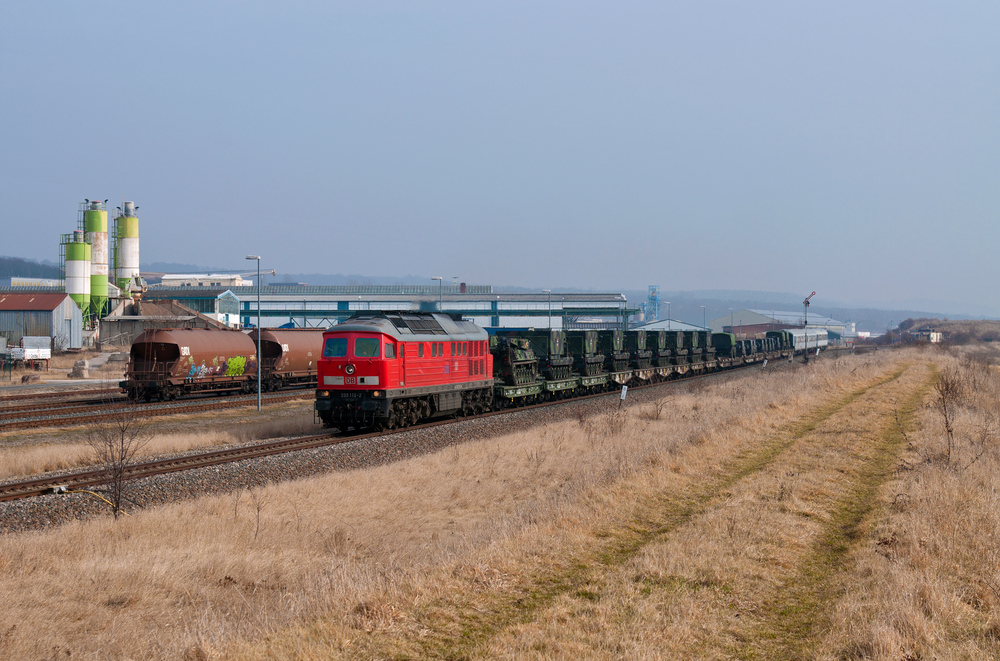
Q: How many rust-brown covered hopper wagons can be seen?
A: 2